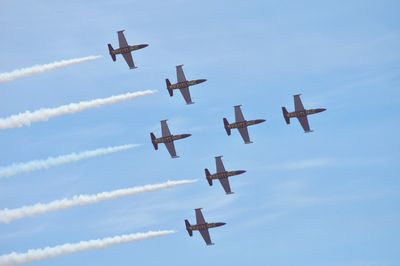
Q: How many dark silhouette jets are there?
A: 7